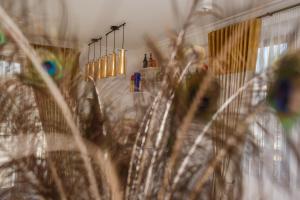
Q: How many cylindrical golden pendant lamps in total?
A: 6